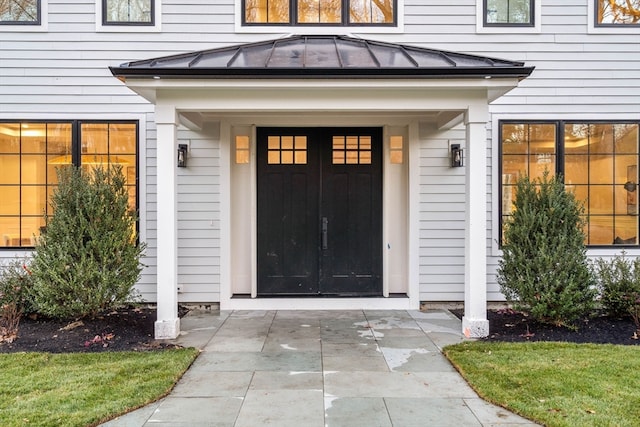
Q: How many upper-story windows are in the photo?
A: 5